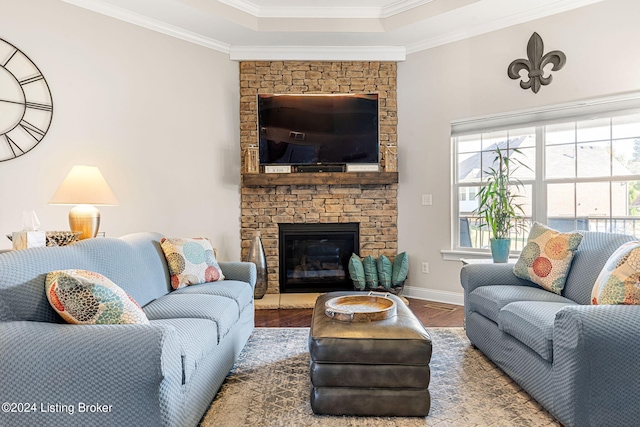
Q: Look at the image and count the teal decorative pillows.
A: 4